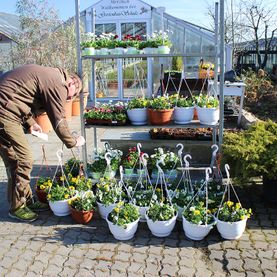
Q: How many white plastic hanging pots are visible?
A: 11